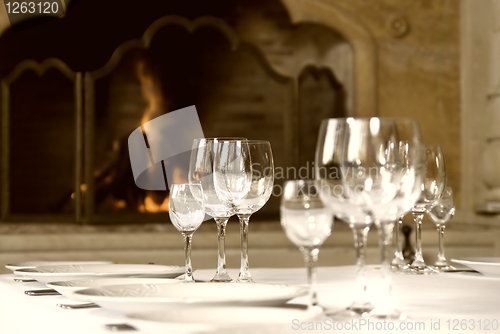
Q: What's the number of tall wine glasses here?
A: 6